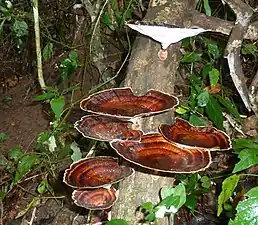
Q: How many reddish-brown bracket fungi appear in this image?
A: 6